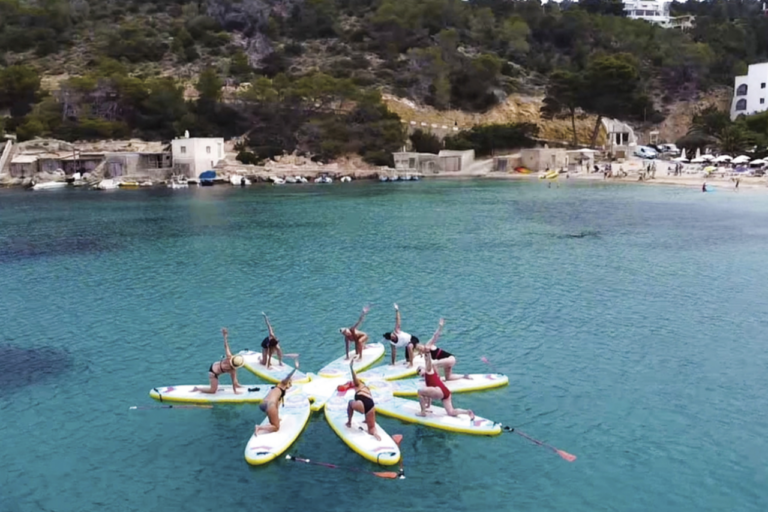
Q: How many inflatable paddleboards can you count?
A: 8